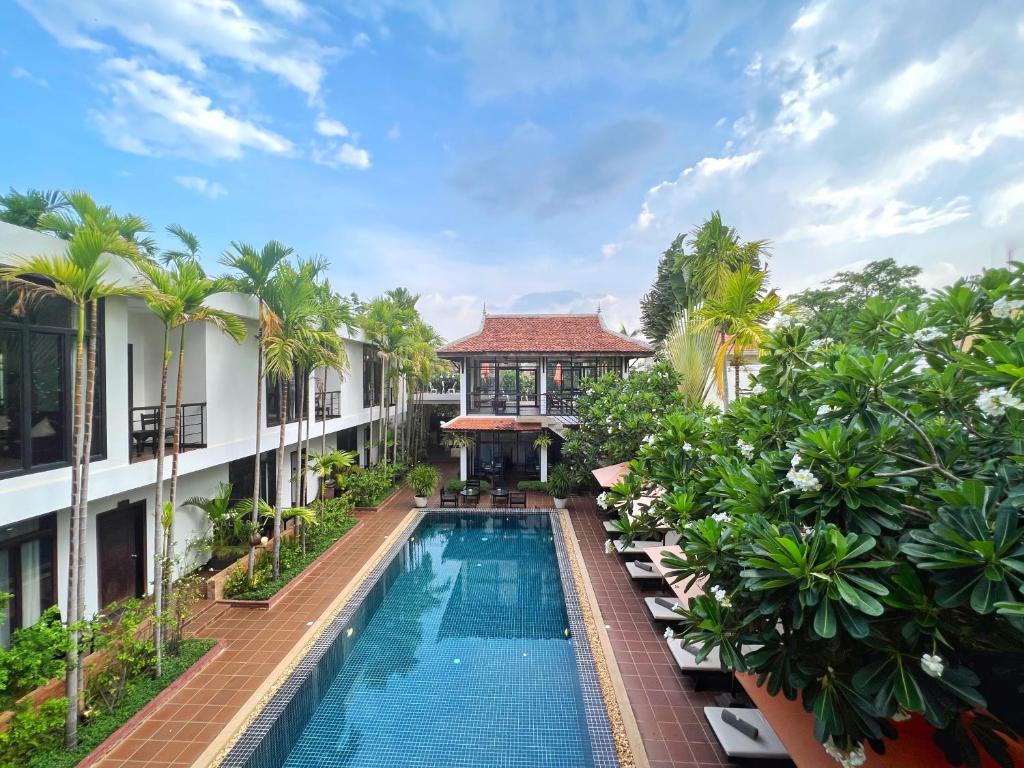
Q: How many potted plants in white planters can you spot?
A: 2